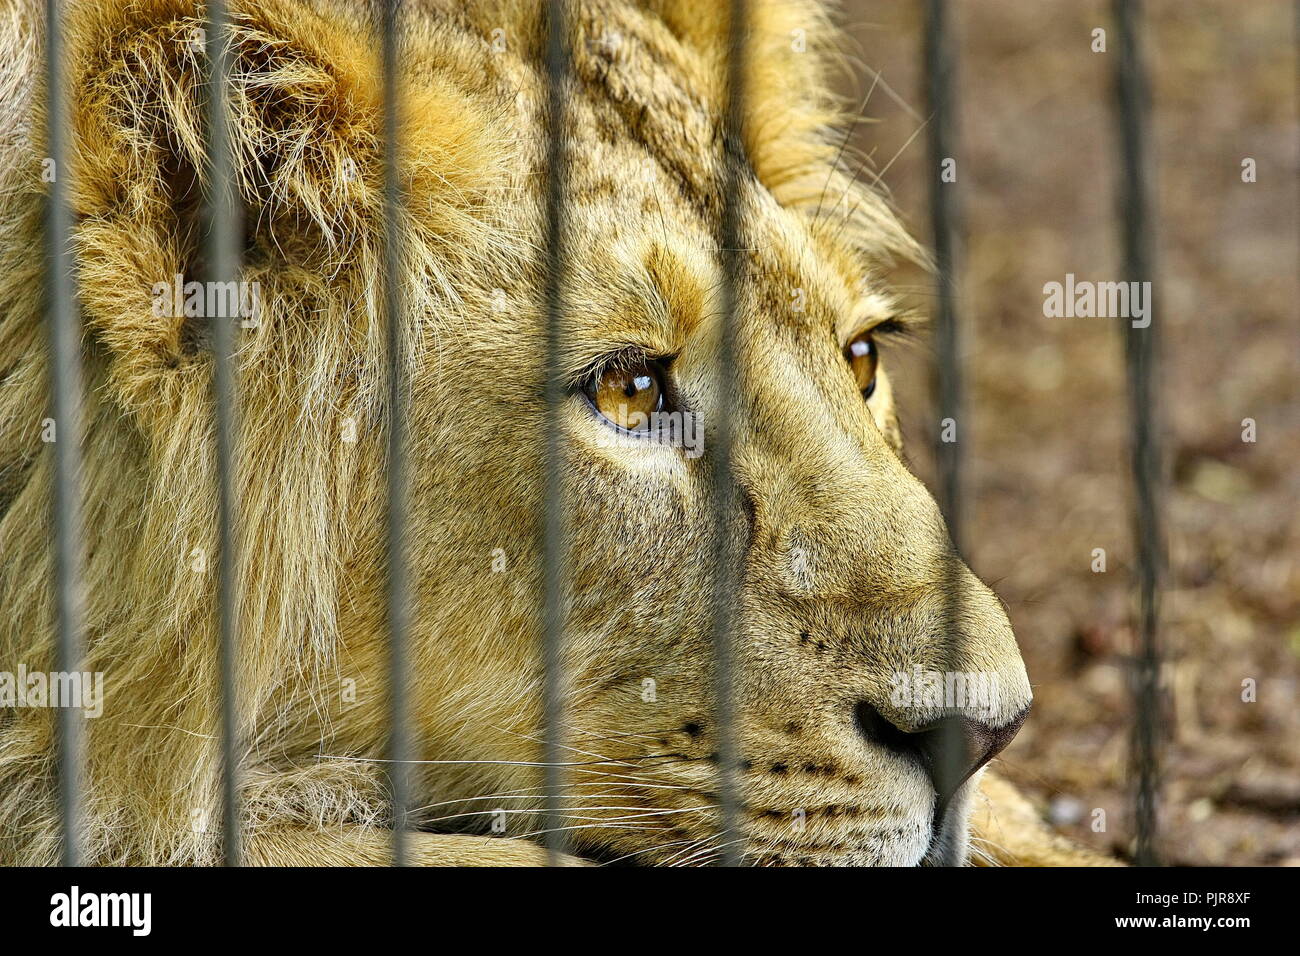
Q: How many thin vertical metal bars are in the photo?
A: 7